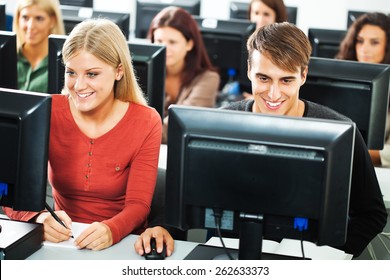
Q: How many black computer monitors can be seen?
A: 13